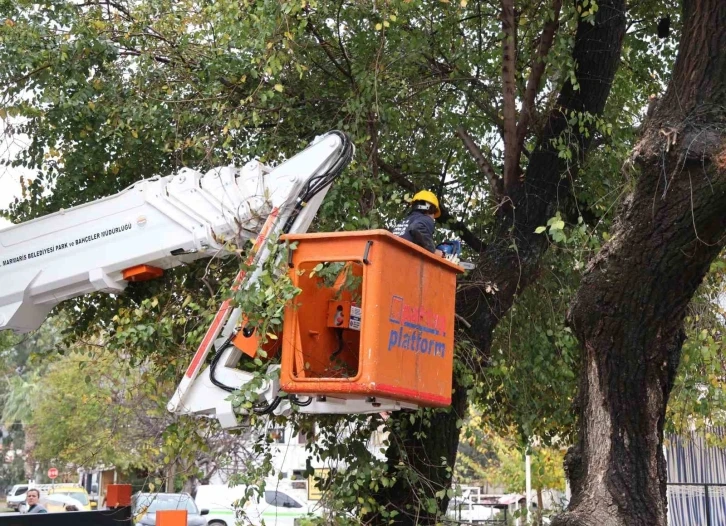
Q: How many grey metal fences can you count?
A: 1